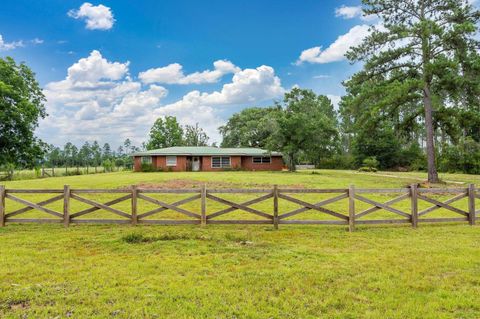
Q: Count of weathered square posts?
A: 8